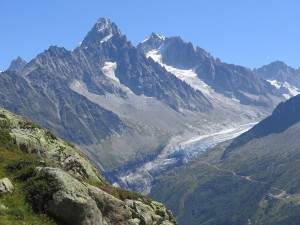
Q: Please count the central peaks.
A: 2